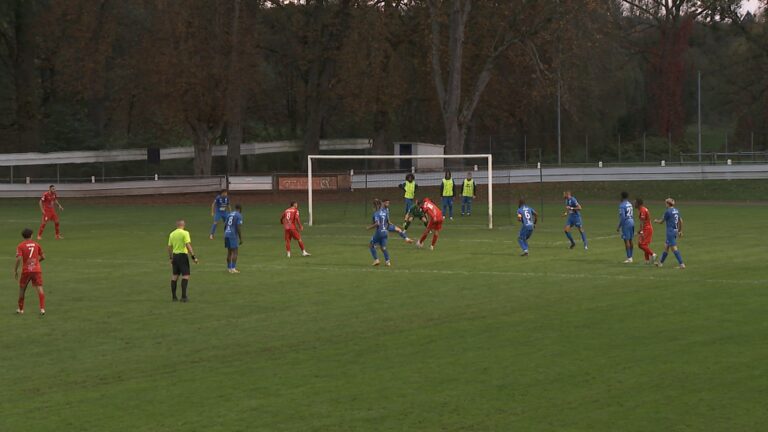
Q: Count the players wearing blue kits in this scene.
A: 8